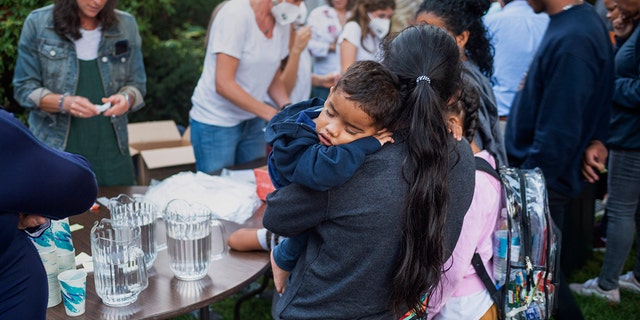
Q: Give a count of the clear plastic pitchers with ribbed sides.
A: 3